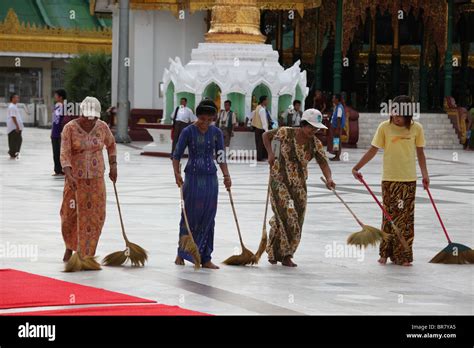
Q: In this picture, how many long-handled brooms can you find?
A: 8